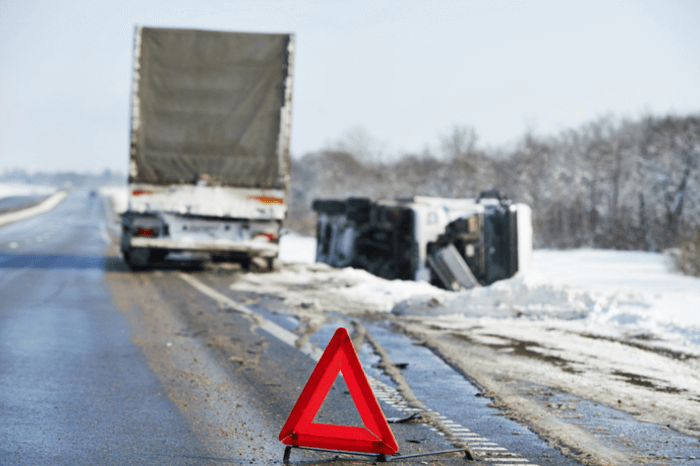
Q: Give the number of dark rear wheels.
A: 2